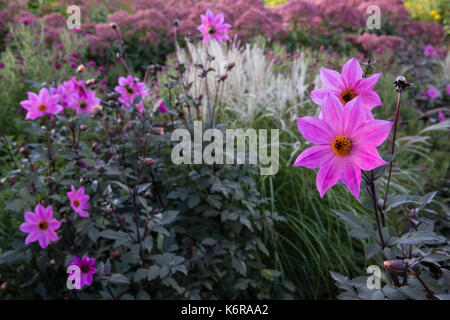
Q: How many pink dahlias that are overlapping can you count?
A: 2